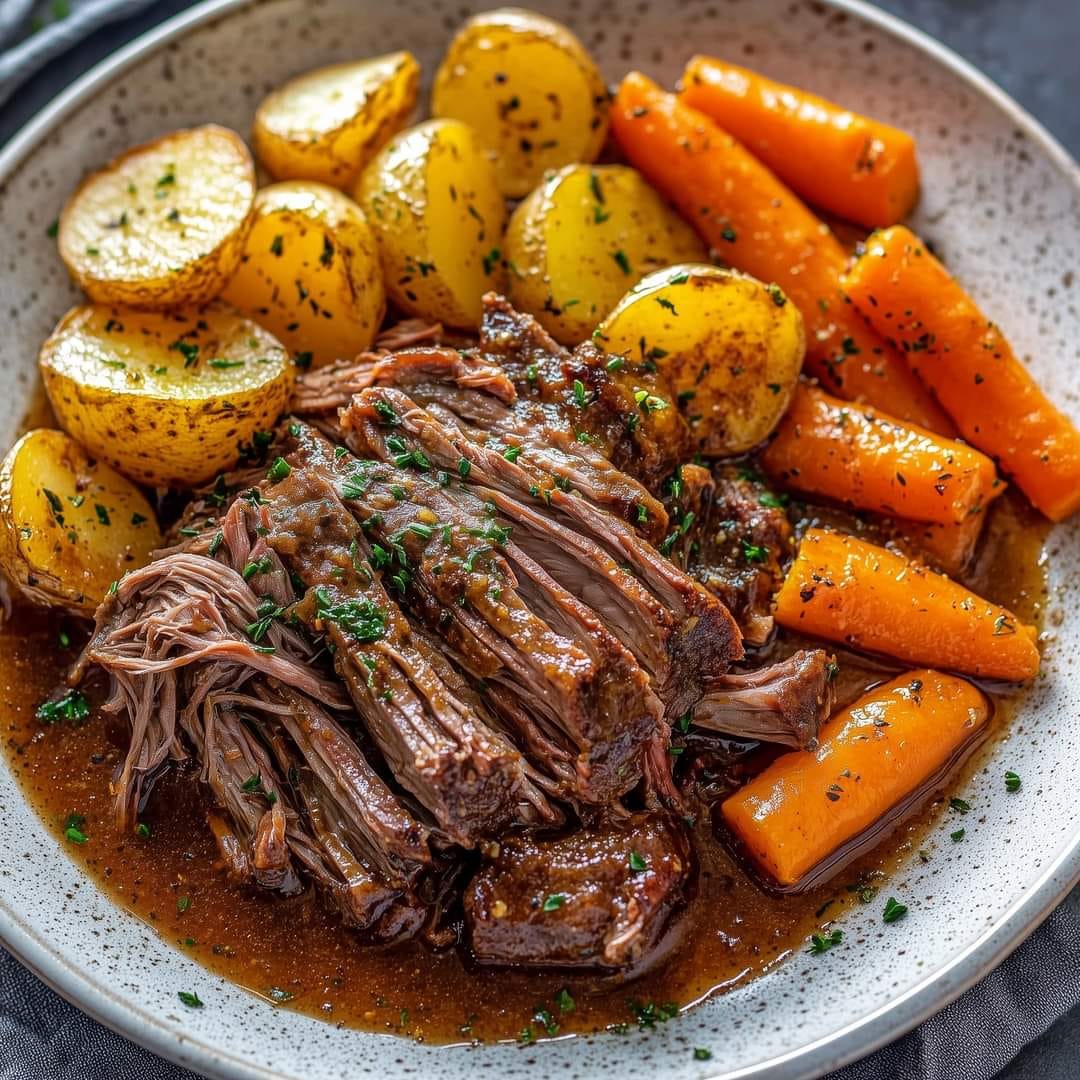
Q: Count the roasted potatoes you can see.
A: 9